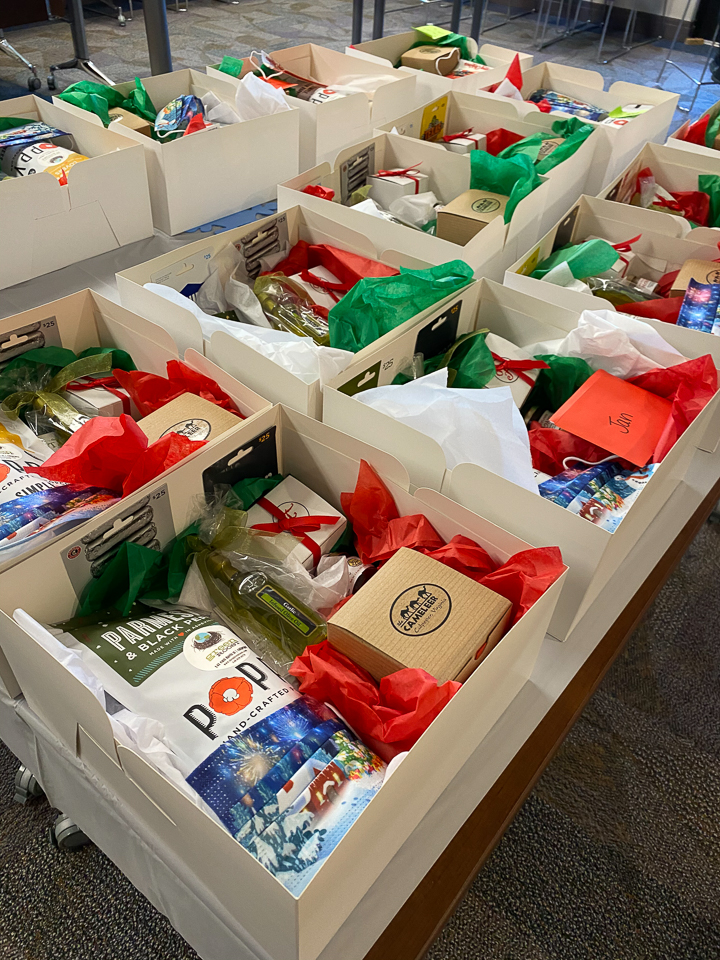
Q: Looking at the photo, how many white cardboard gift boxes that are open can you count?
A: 14